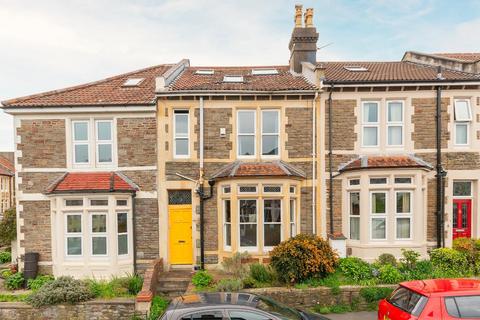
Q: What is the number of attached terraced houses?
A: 3